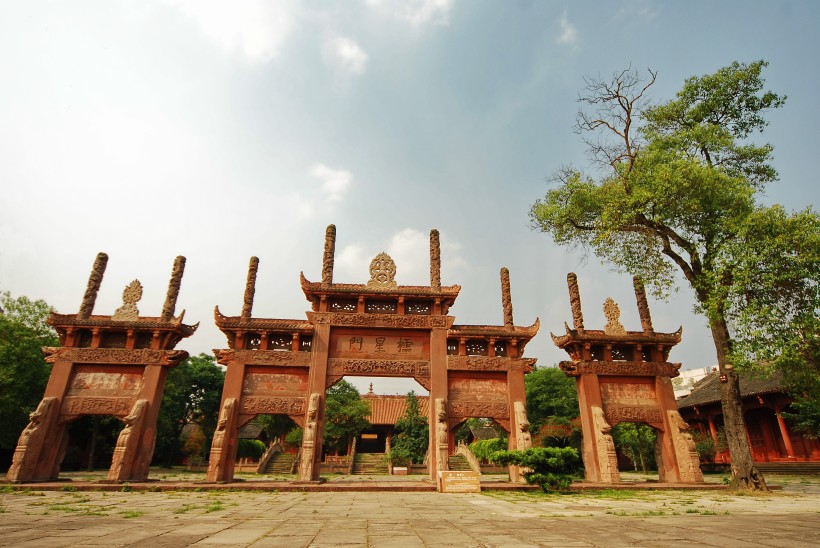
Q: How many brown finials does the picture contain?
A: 8